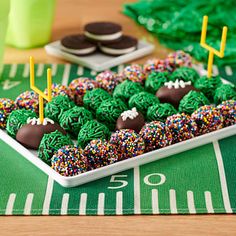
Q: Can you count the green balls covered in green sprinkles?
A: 15